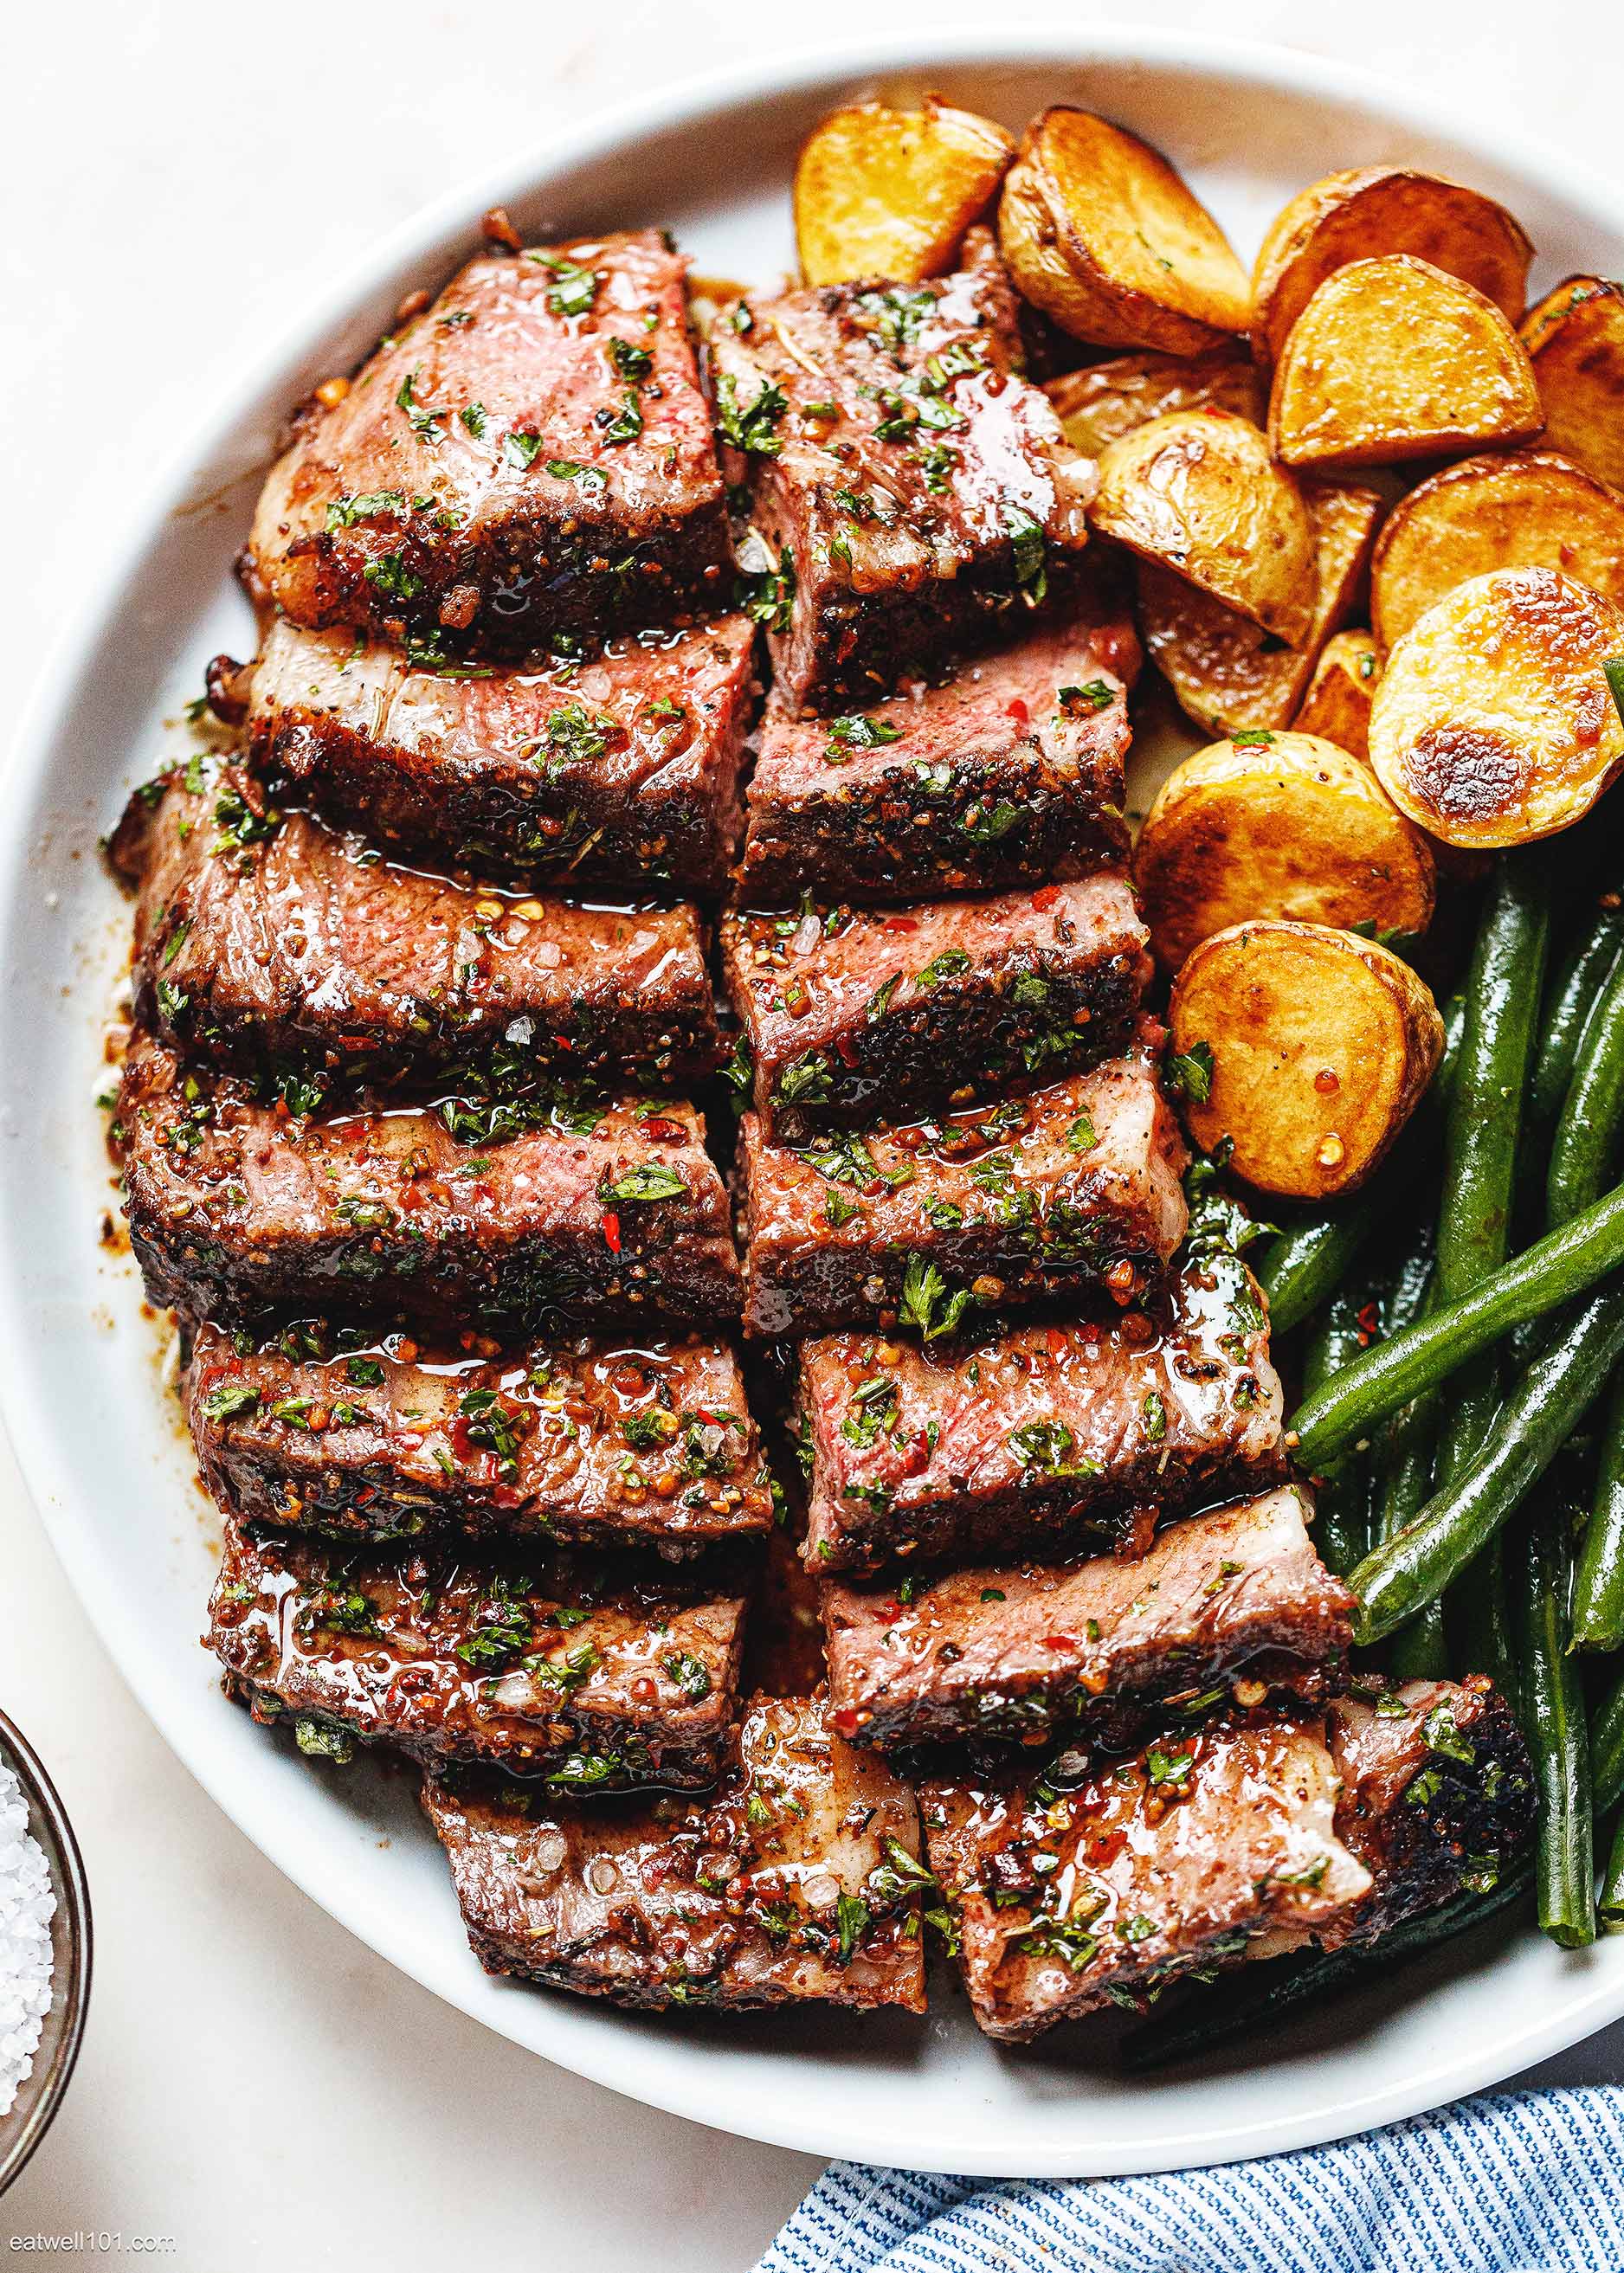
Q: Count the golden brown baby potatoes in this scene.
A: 13